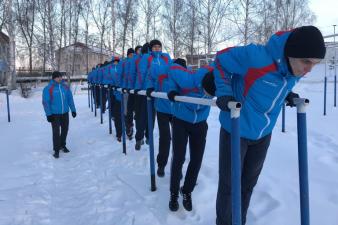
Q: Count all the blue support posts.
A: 13